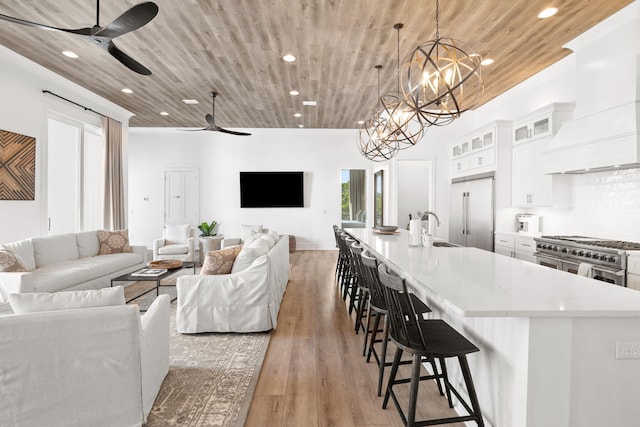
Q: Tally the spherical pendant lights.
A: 3